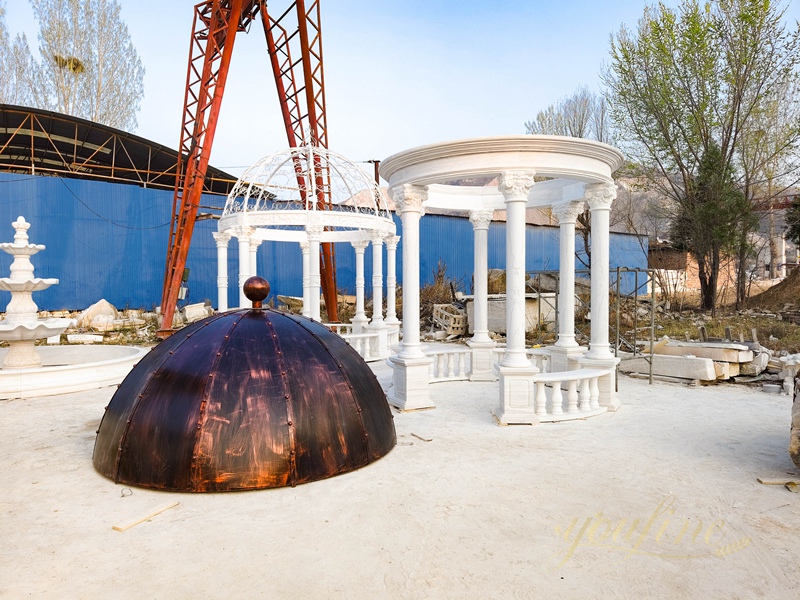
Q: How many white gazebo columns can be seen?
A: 13